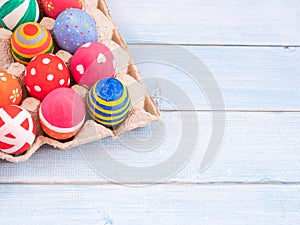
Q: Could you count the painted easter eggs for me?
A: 10